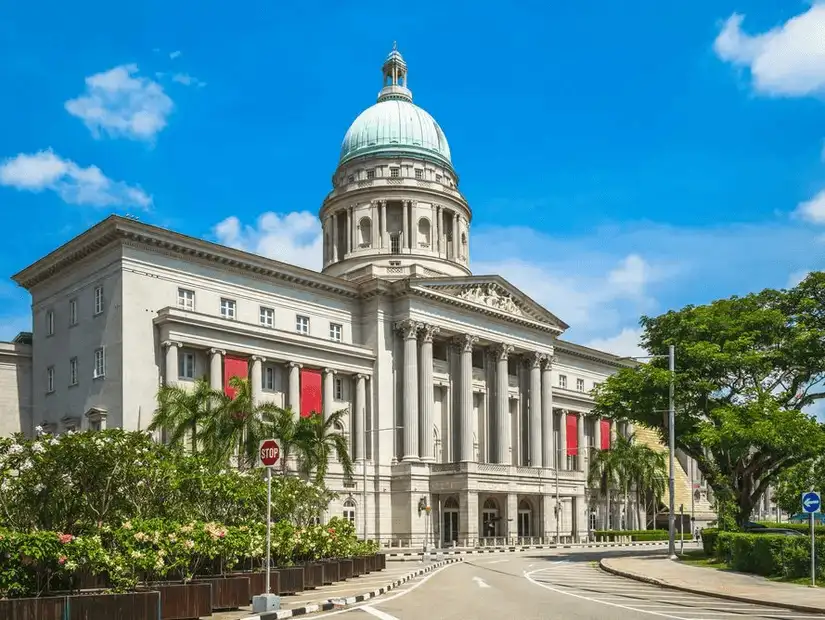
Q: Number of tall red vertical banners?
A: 4